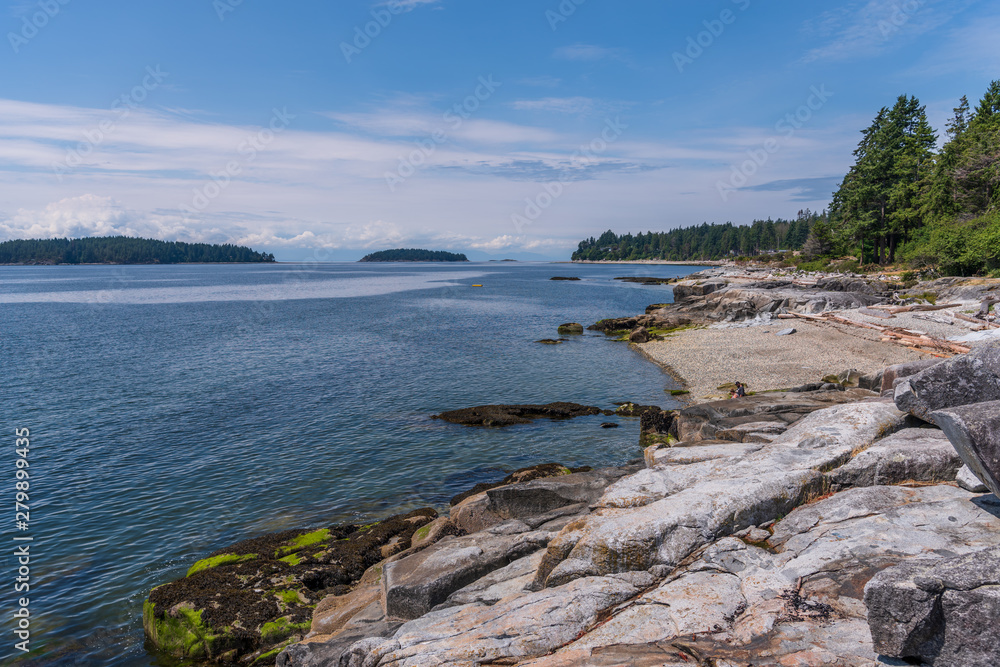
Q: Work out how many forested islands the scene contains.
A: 2